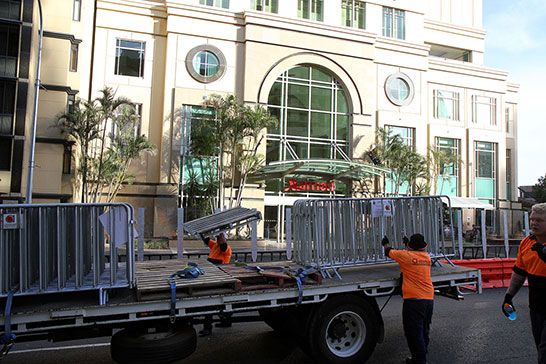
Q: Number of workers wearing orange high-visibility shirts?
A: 3